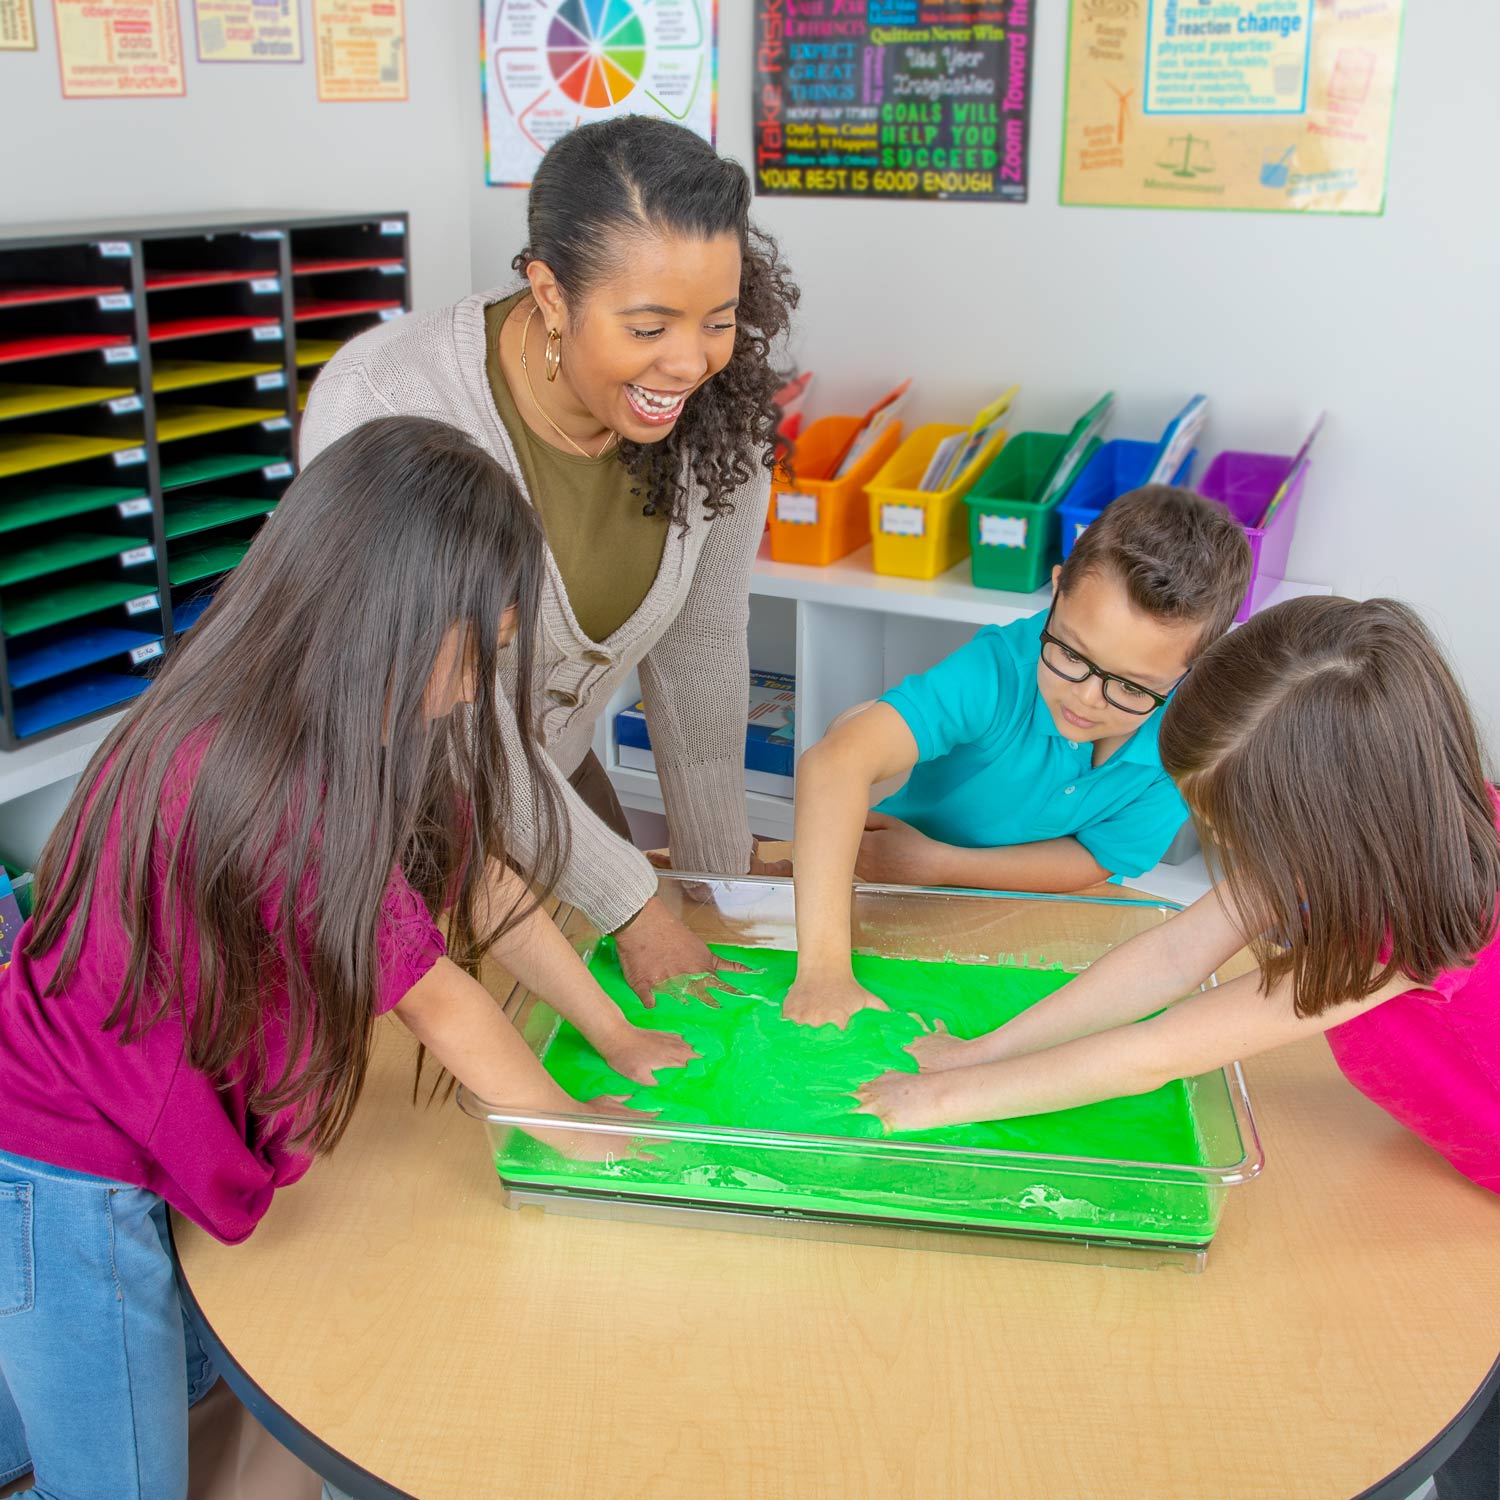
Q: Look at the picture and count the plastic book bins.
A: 6